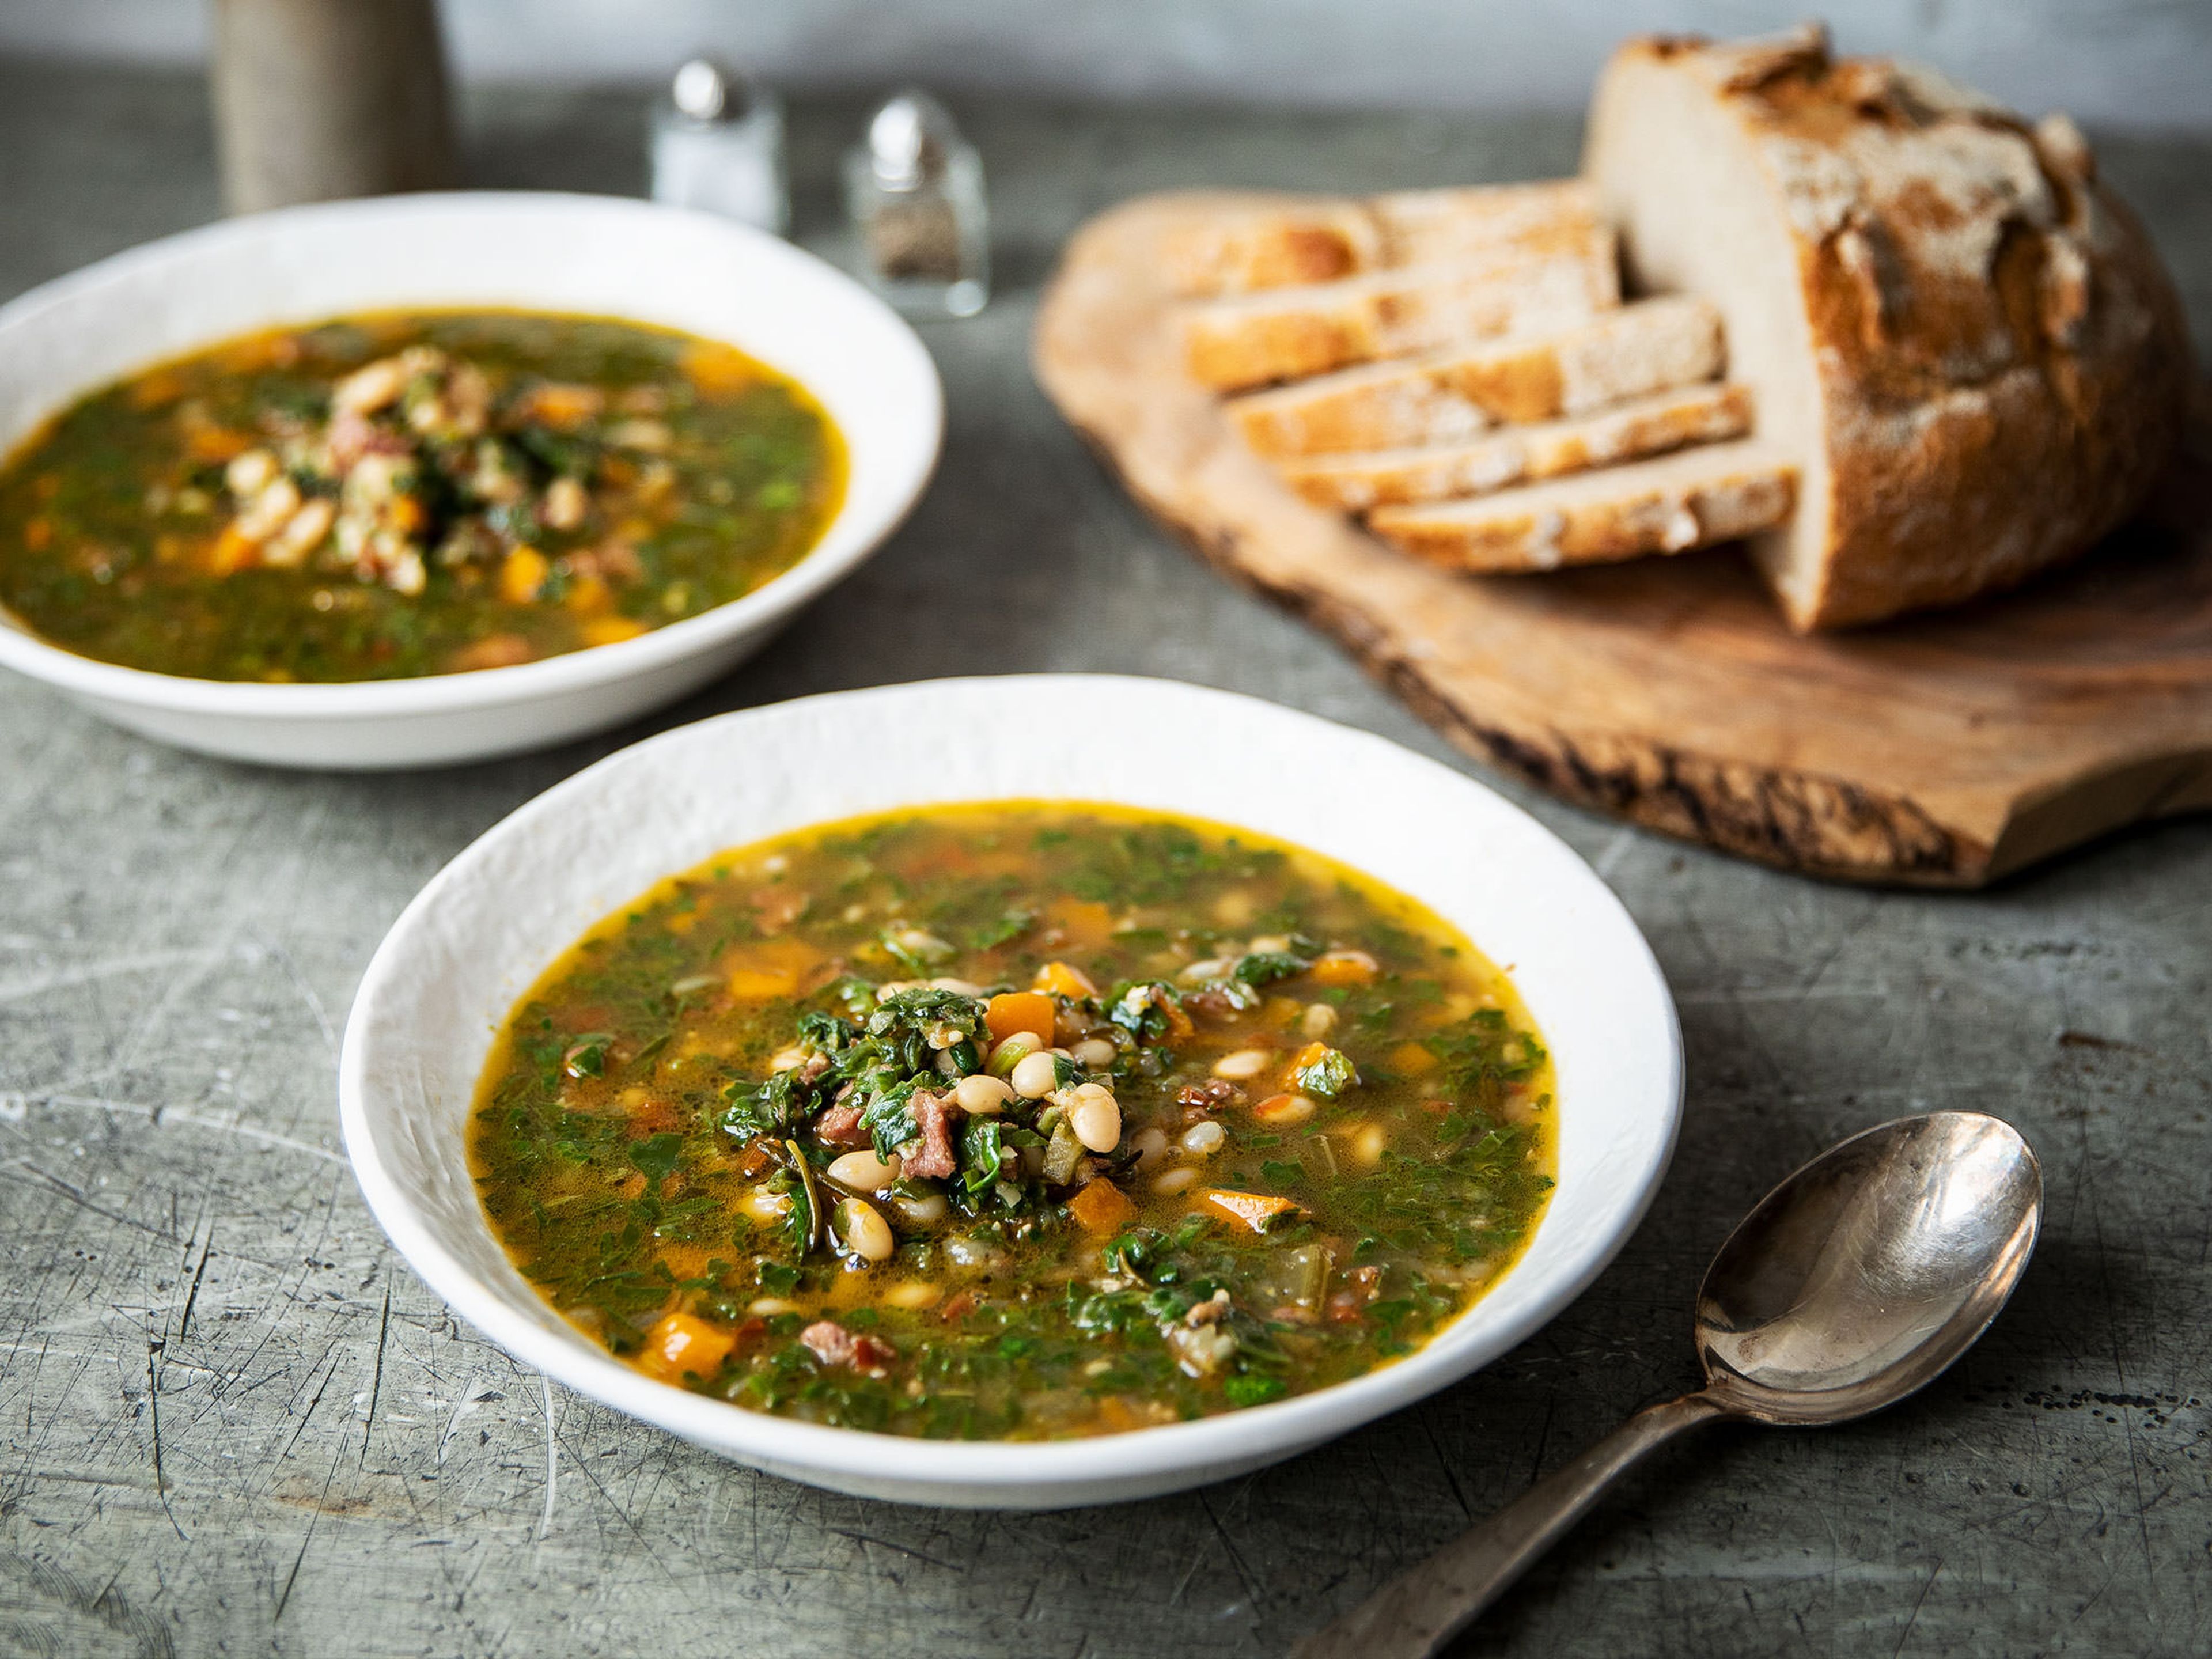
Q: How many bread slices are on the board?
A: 5